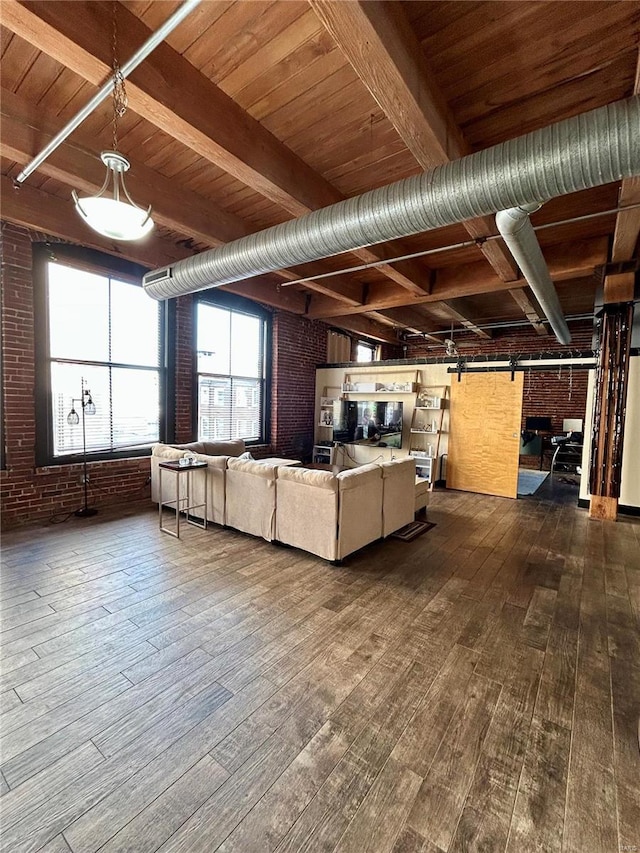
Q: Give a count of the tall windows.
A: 2